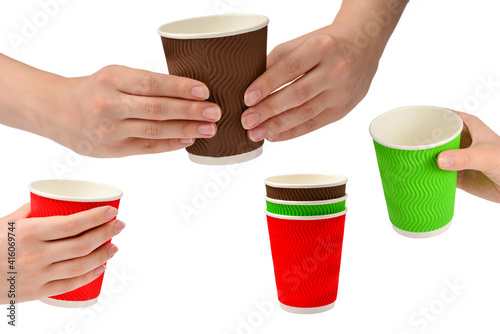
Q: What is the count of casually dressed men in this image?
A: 0